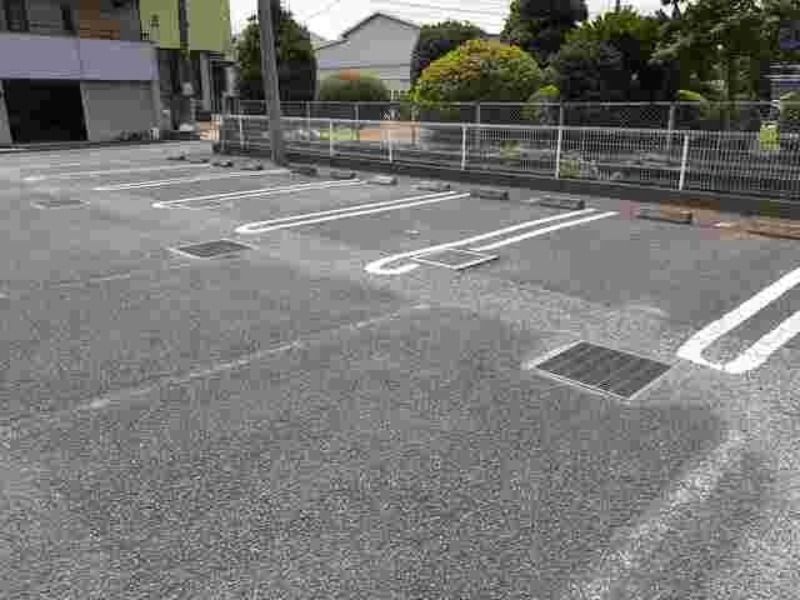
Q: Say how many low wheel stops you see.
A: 12